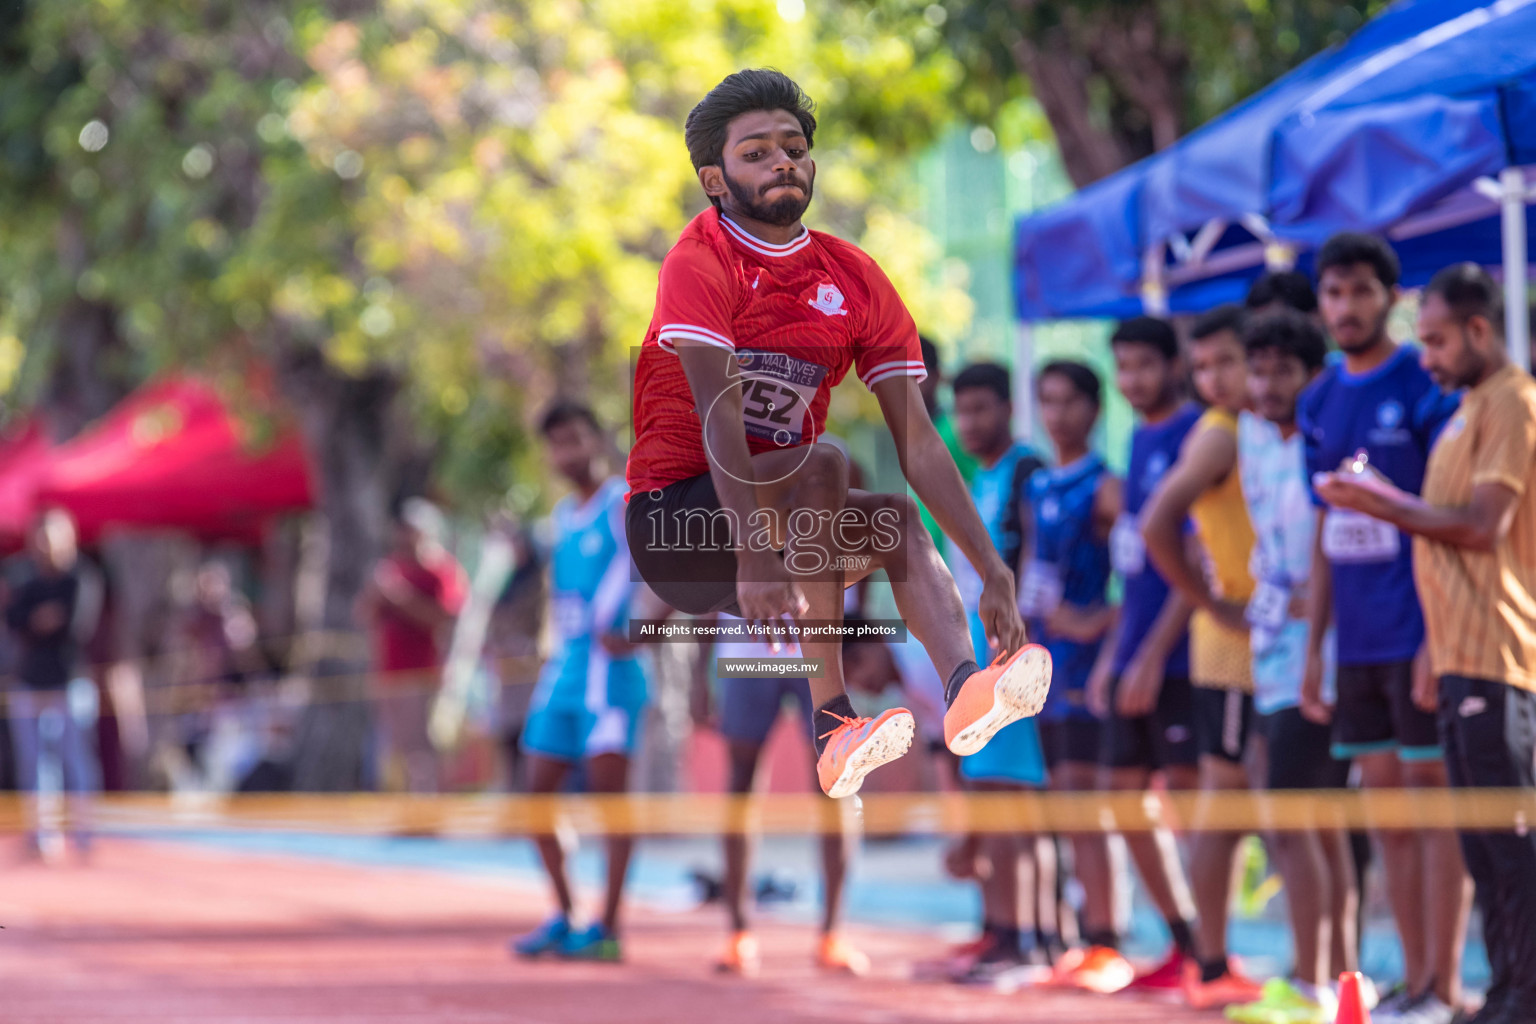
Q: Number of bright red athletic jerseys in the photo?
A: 1